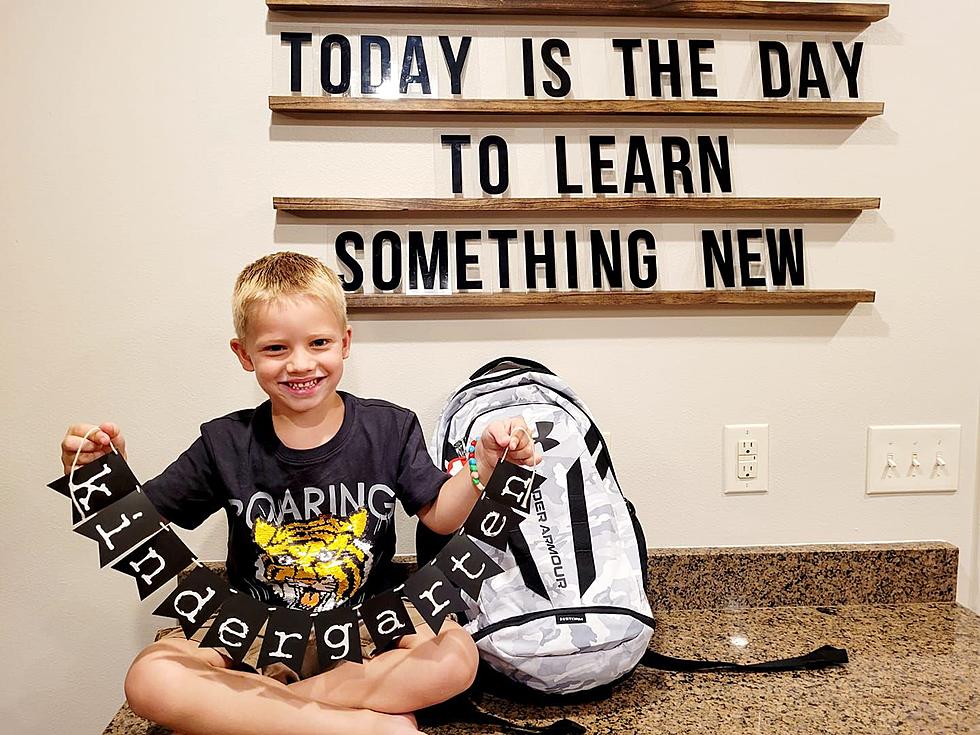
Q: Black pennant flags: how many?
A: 12